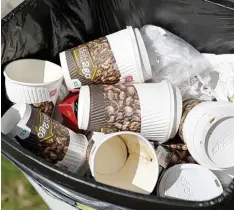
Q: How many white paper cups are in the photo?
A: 7